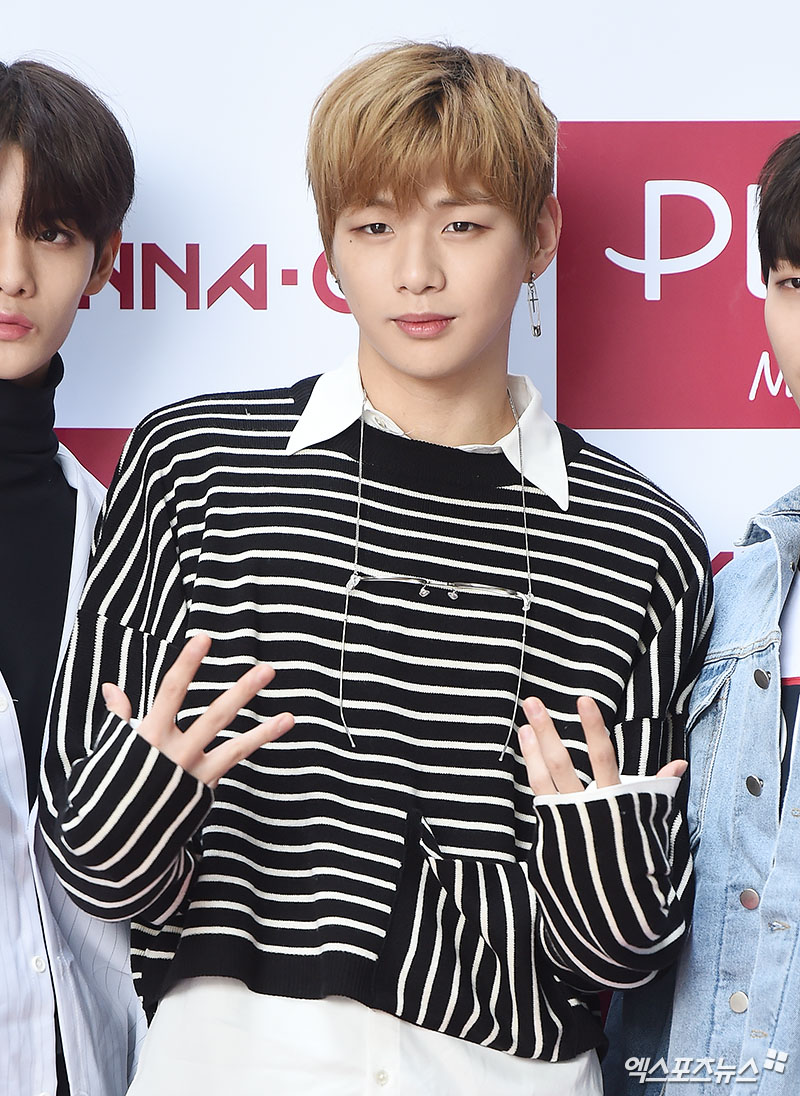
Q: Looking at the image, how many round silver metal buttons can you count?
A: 4